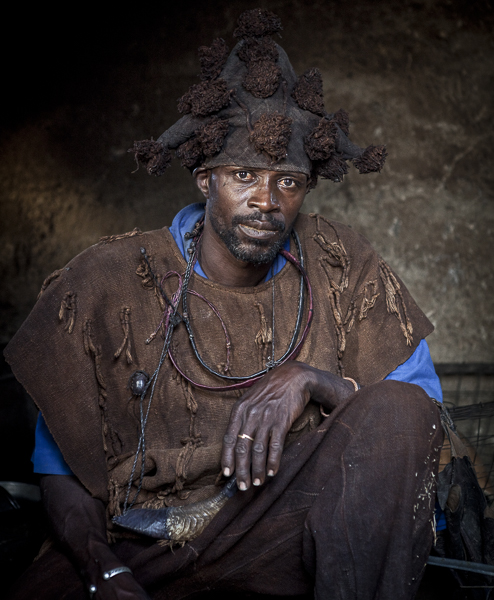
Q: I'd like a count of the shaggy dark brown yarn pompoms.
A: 14